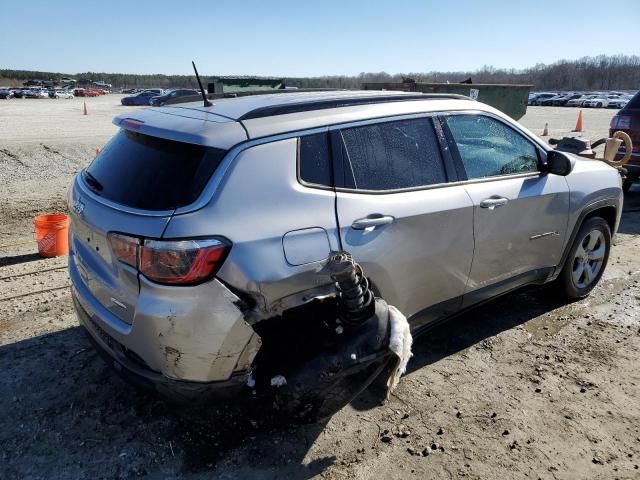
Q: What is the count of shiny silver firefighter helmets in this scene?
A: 0